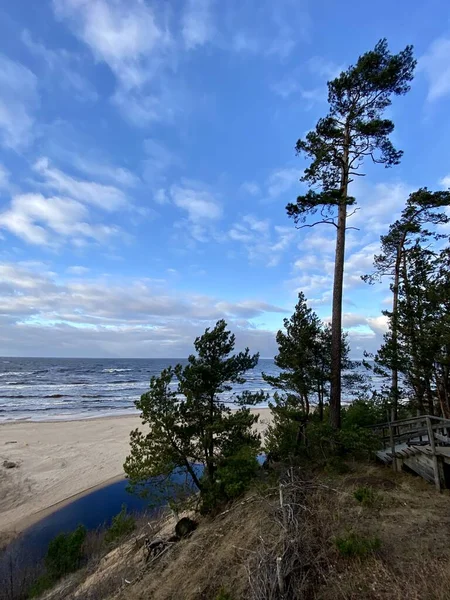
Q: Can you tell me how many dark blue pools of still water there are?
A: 1